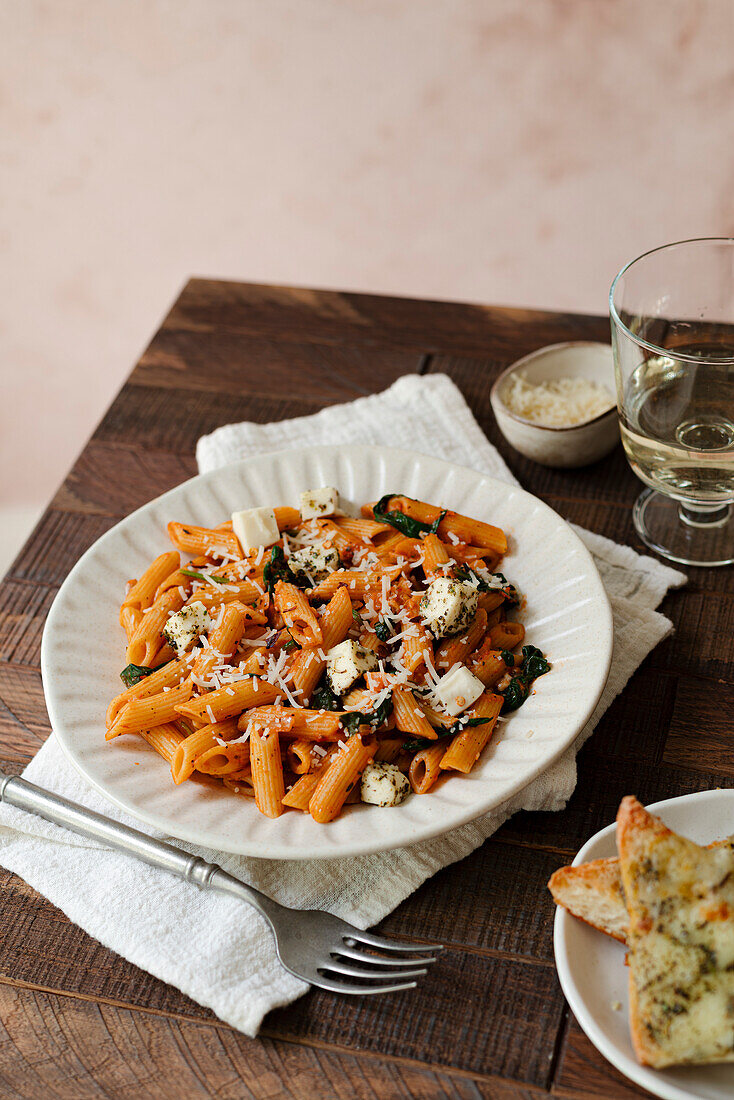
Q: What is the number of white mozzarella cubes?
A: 8